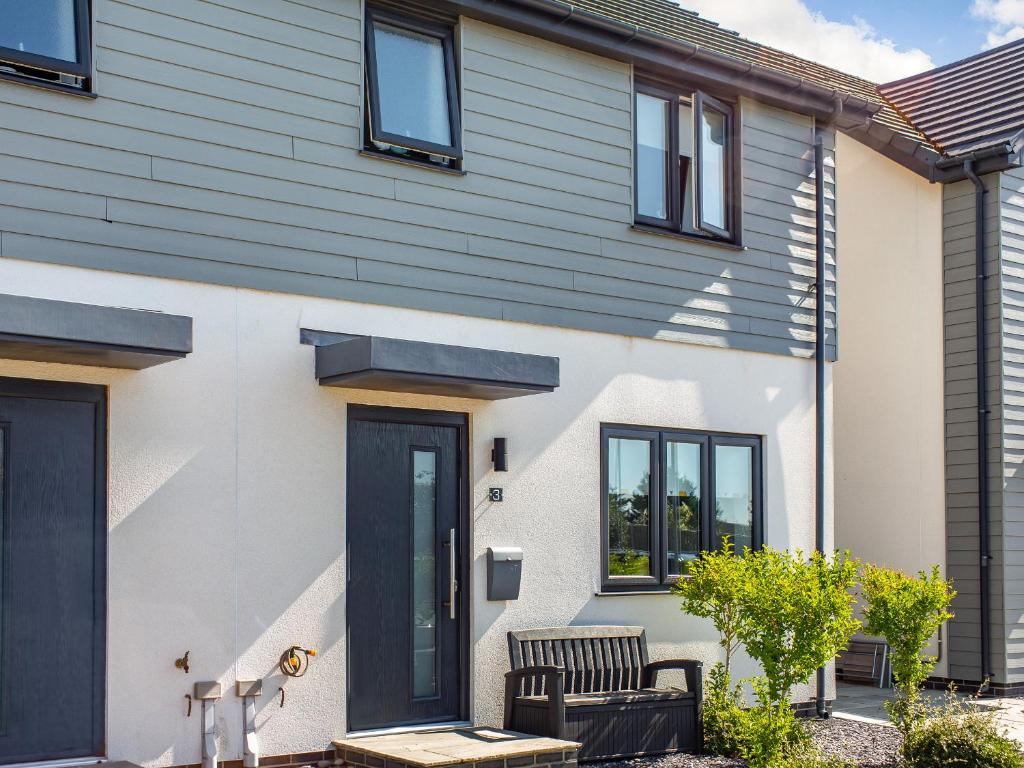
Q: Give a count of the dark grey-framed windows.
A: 4